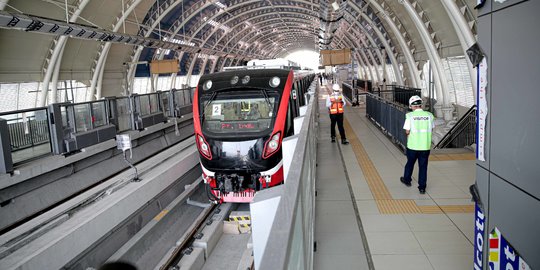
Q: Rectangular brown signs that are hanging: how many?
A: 2